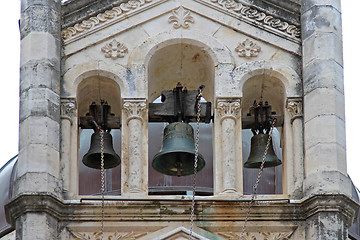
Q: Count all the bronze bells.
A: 3